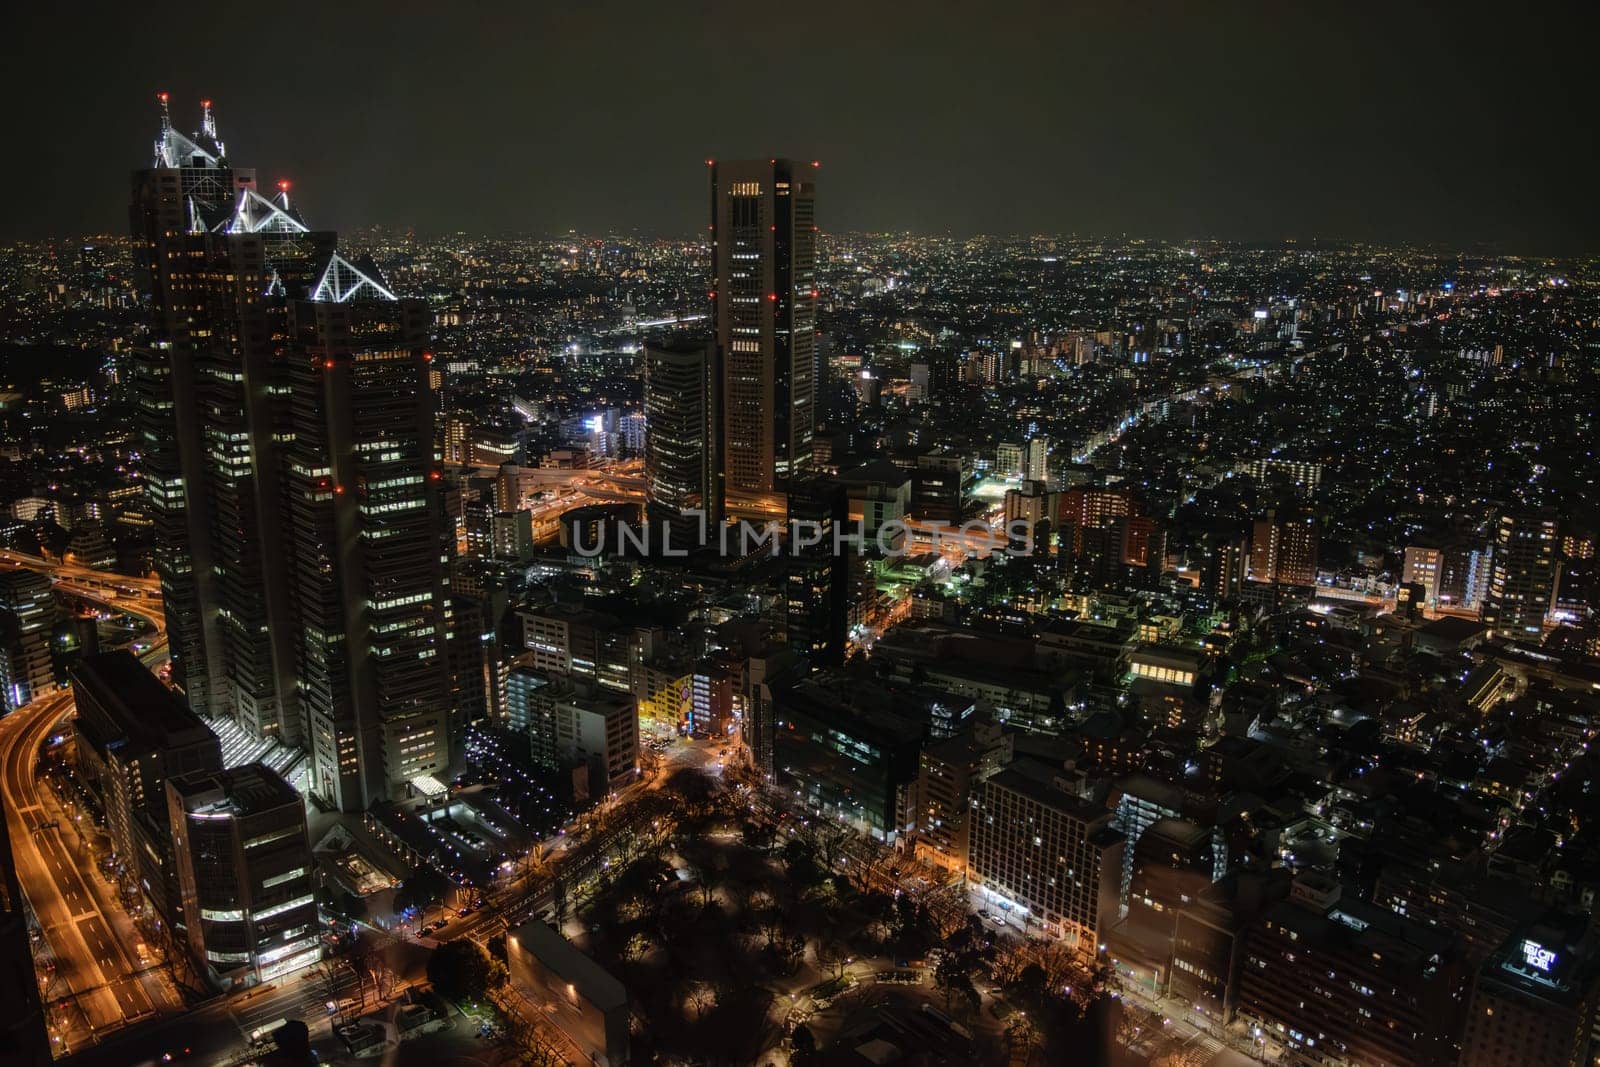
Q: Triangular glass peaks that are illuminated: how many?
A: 3